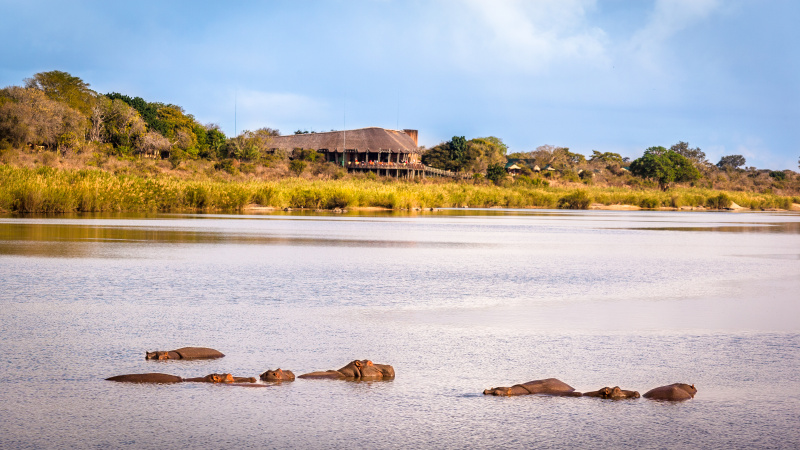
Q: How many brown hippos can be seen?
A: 7